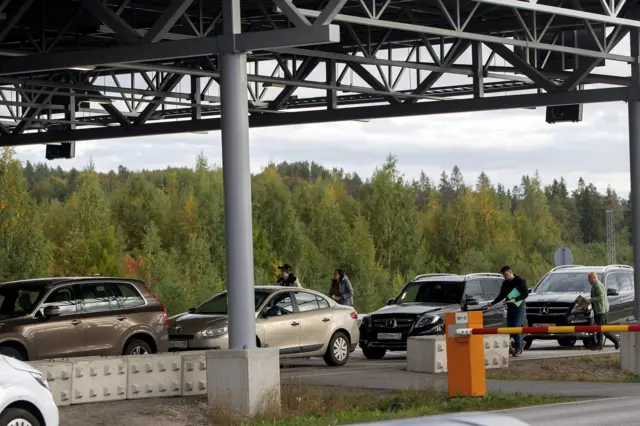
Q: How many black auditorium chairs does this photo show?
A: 0